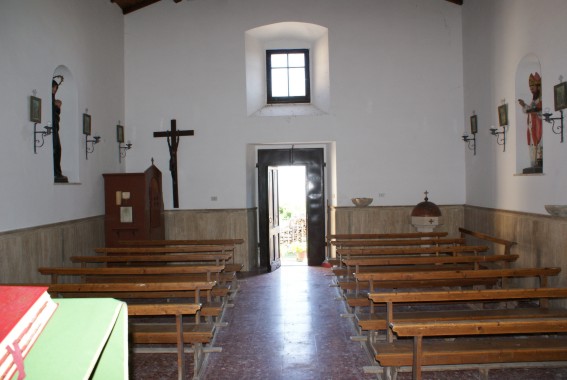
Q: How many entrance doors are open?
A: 1